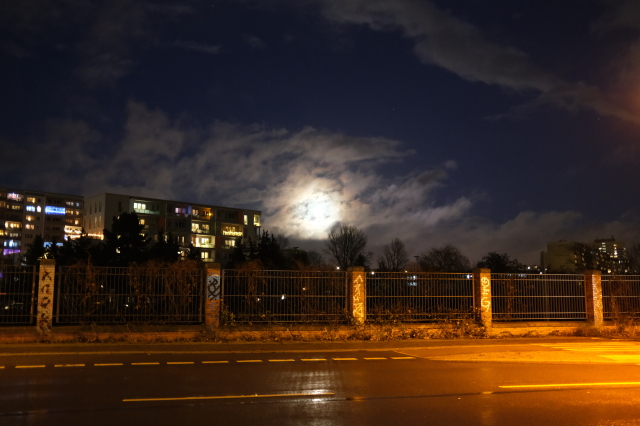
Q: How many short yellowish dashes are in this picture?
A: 13